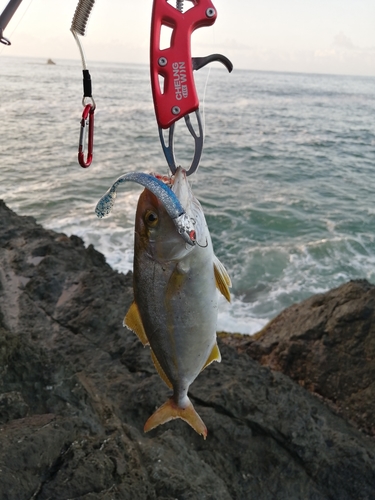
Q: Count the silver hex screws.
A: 3